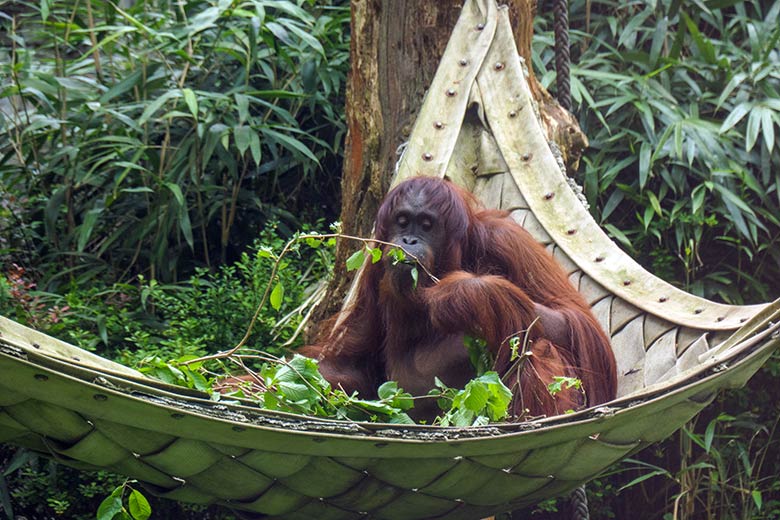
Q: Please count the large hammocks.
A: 1